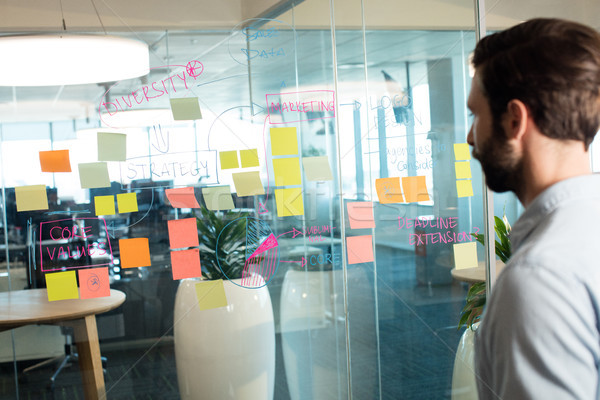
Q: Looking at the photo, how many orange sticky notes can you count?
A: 4